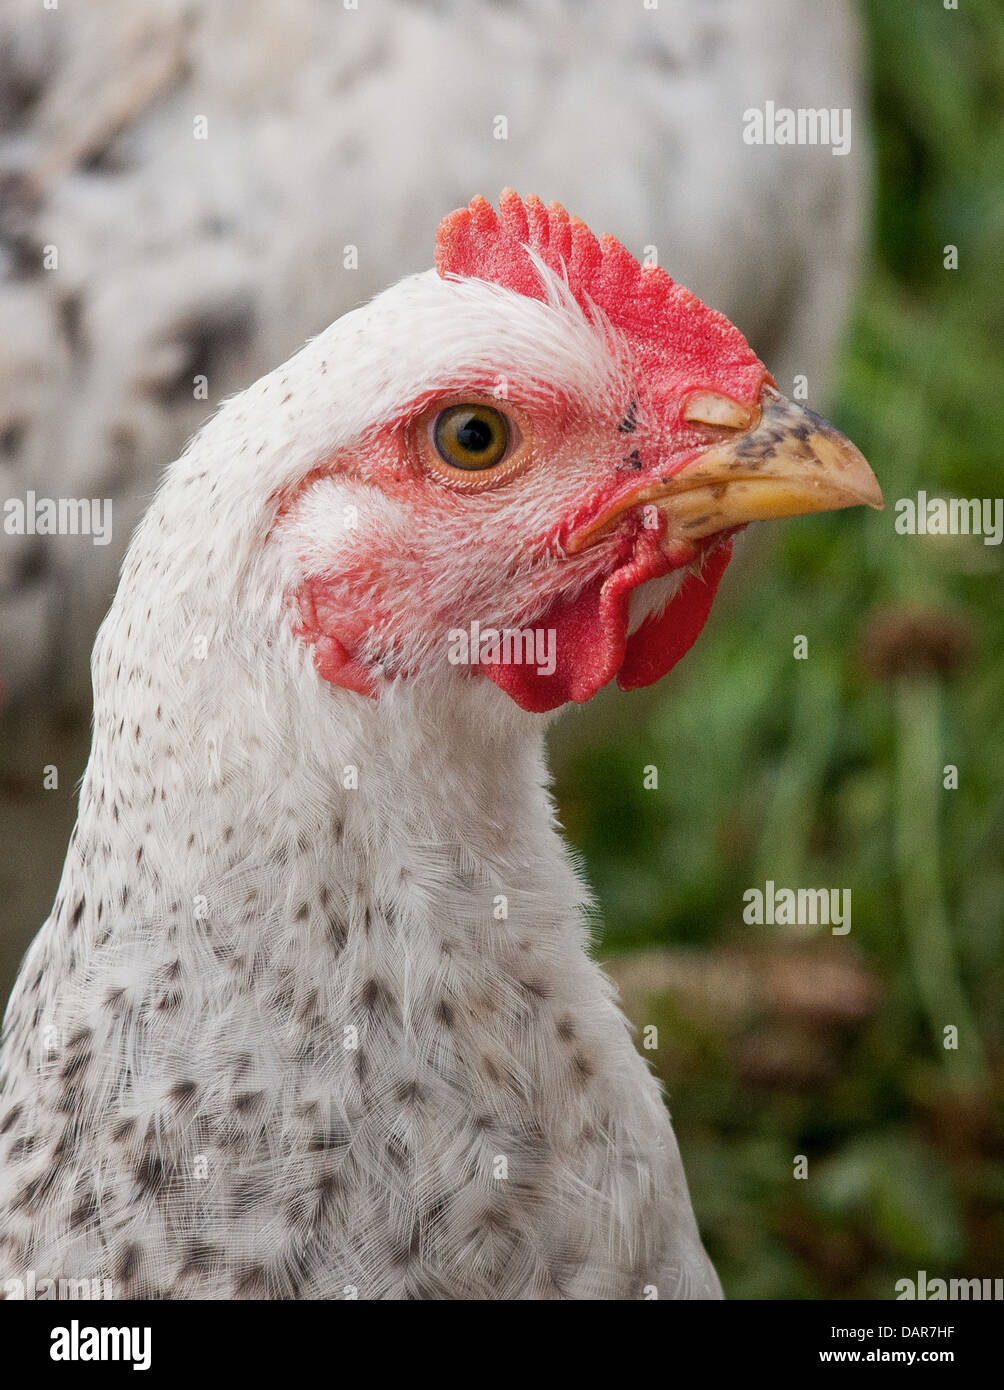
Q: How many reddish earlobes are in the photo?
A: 1